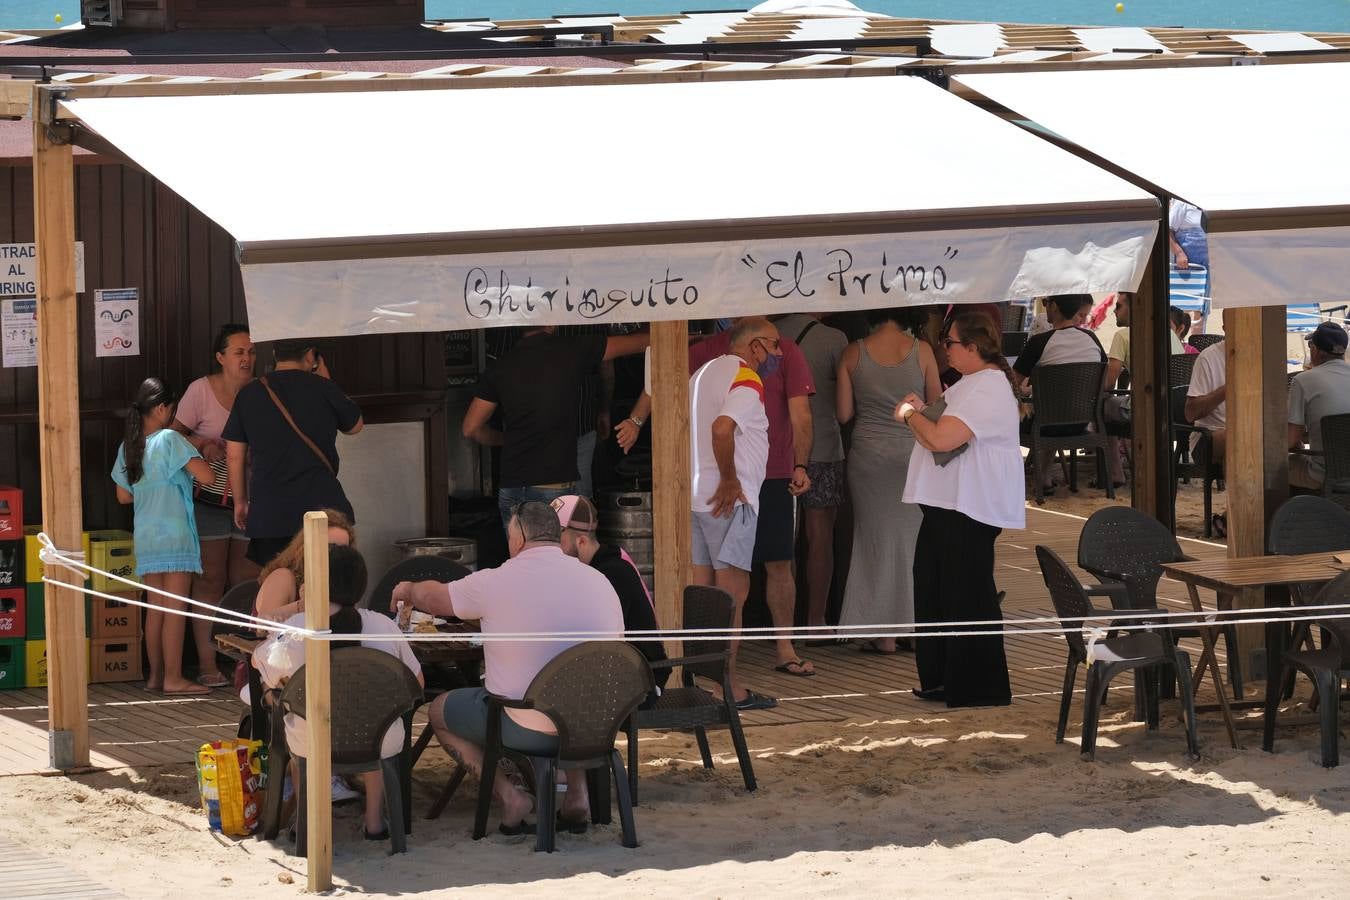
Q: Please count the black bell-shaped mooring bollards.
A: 0